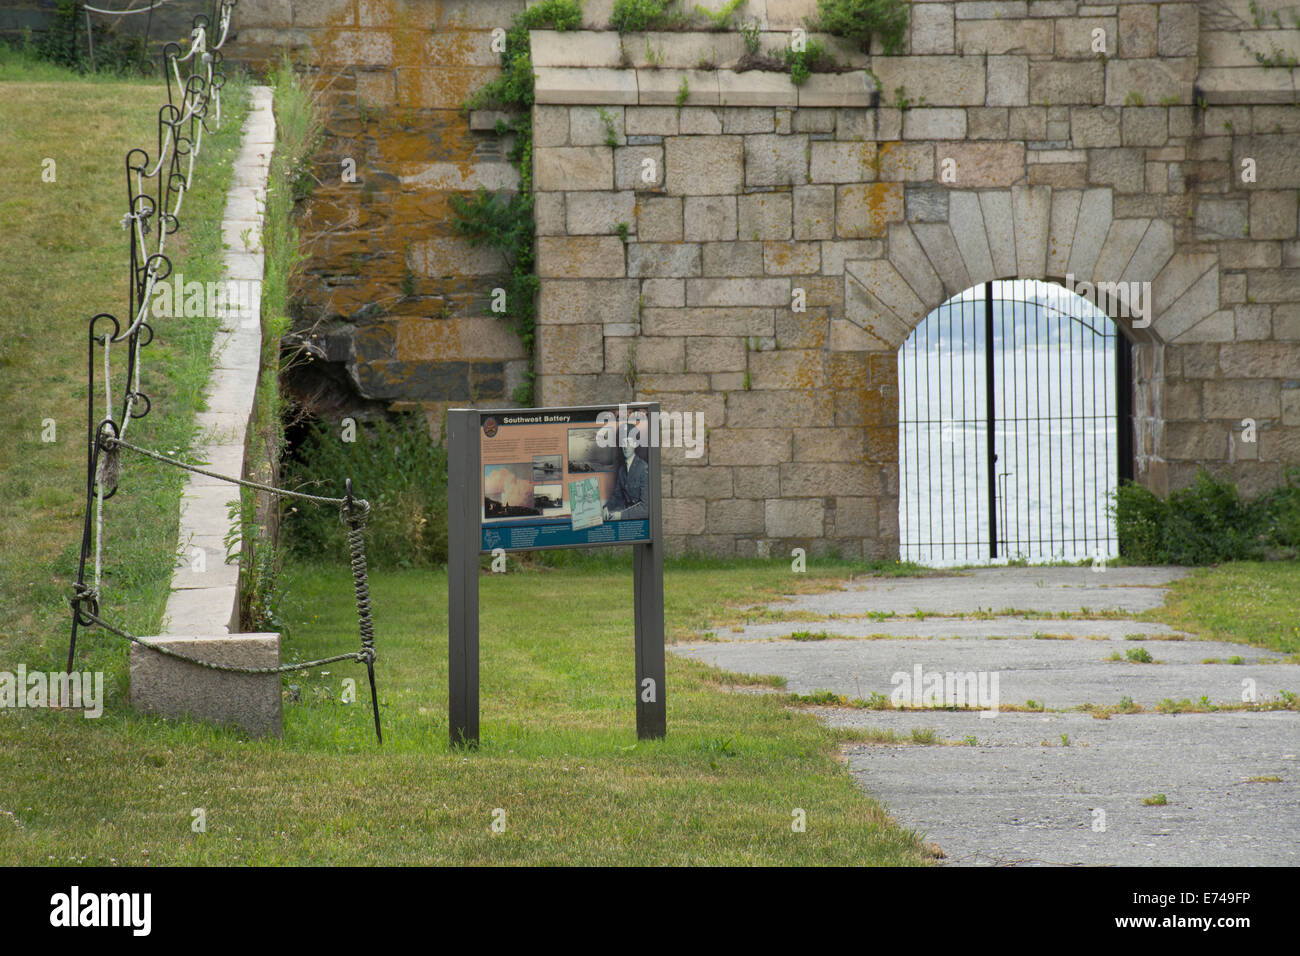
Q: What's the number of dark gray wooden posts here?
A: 2